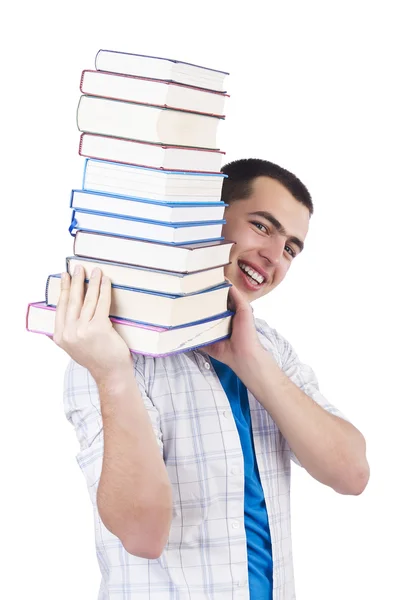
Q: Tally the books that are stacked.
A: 11